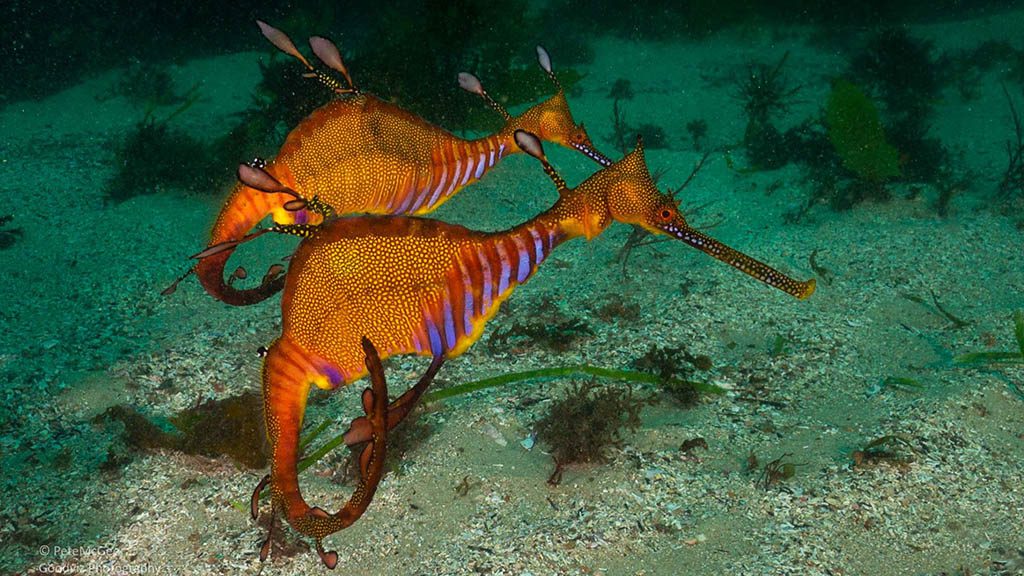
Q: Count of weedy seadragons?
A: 2